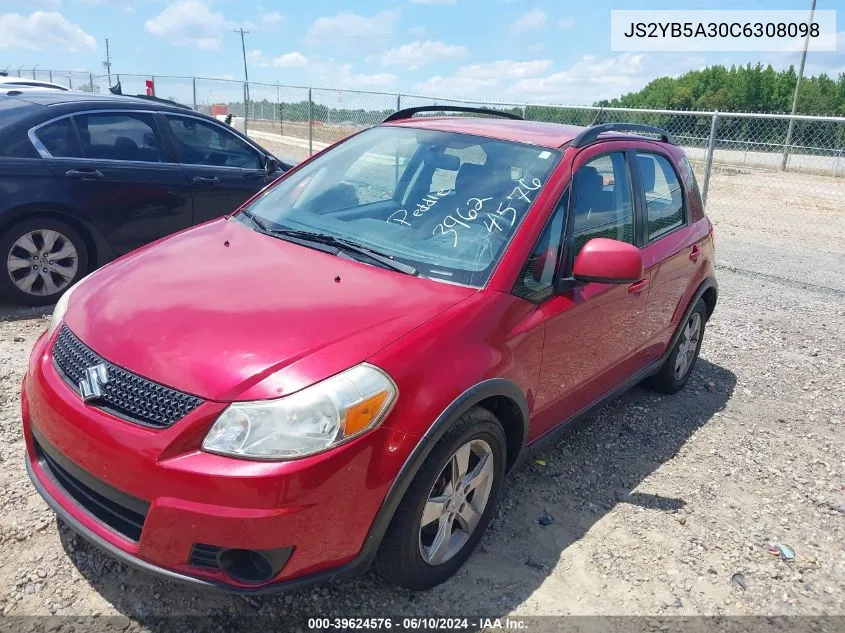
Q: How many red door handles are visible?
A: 2